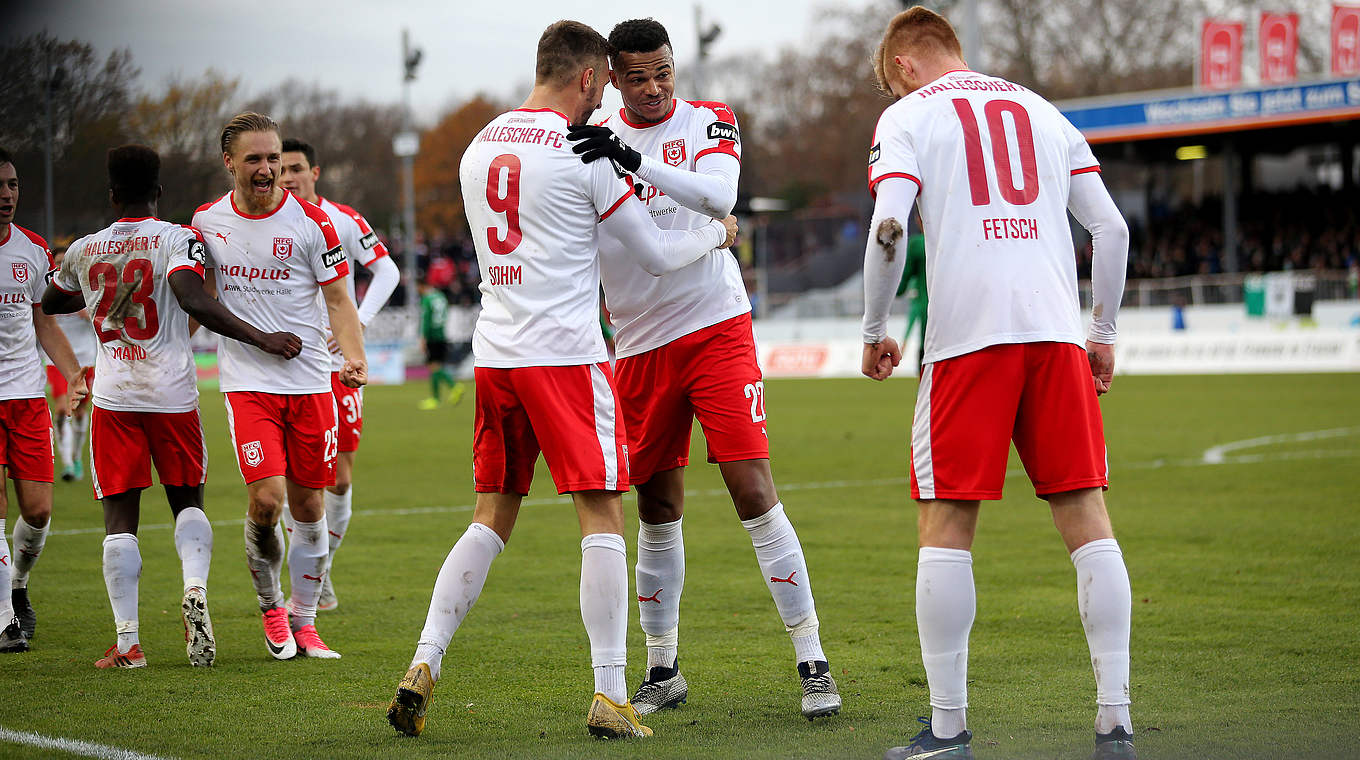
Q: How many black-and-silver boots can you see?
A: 2